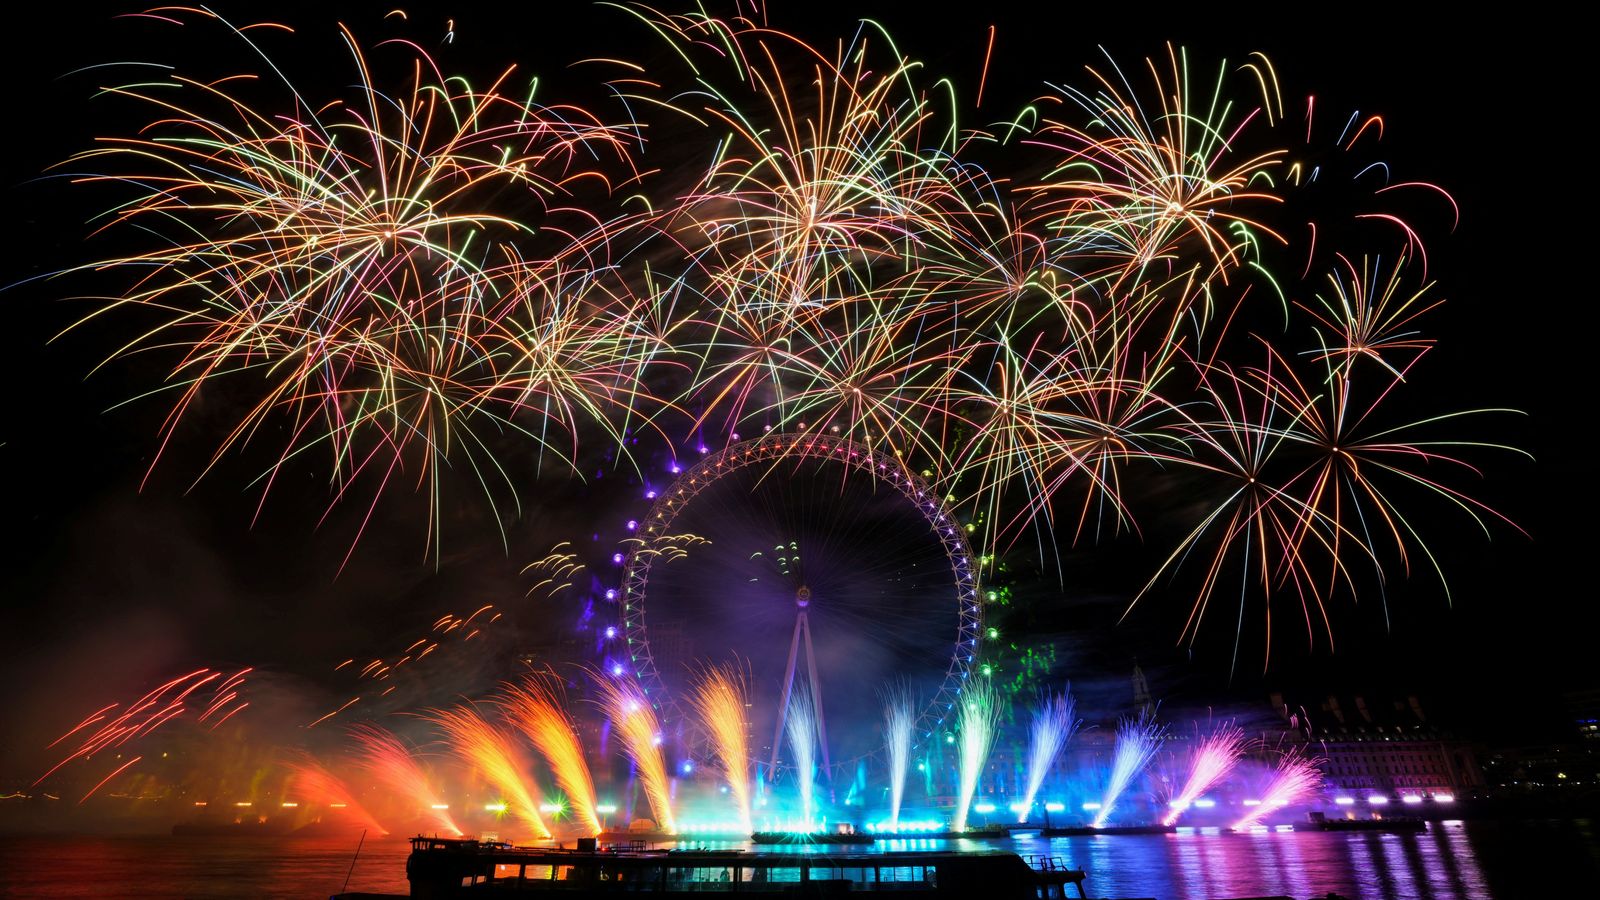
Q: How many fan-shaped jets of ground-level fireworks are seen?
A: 13